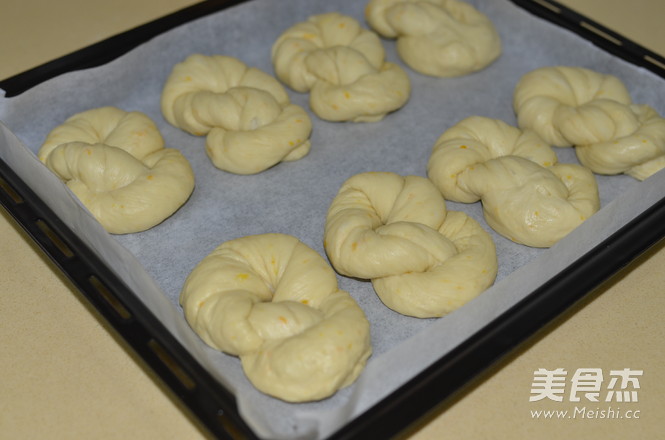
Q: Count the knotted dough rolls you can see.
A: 8